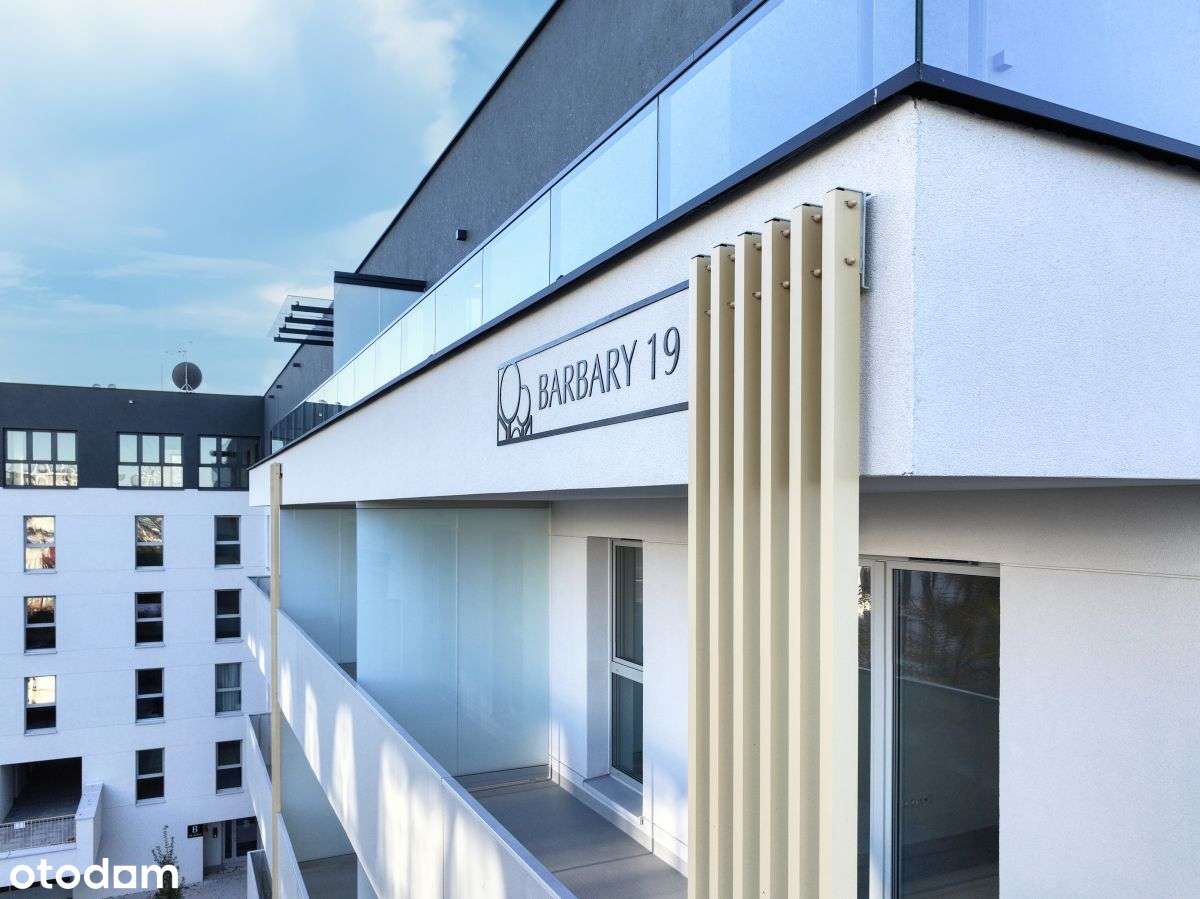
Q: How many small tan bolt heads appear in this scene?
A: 12